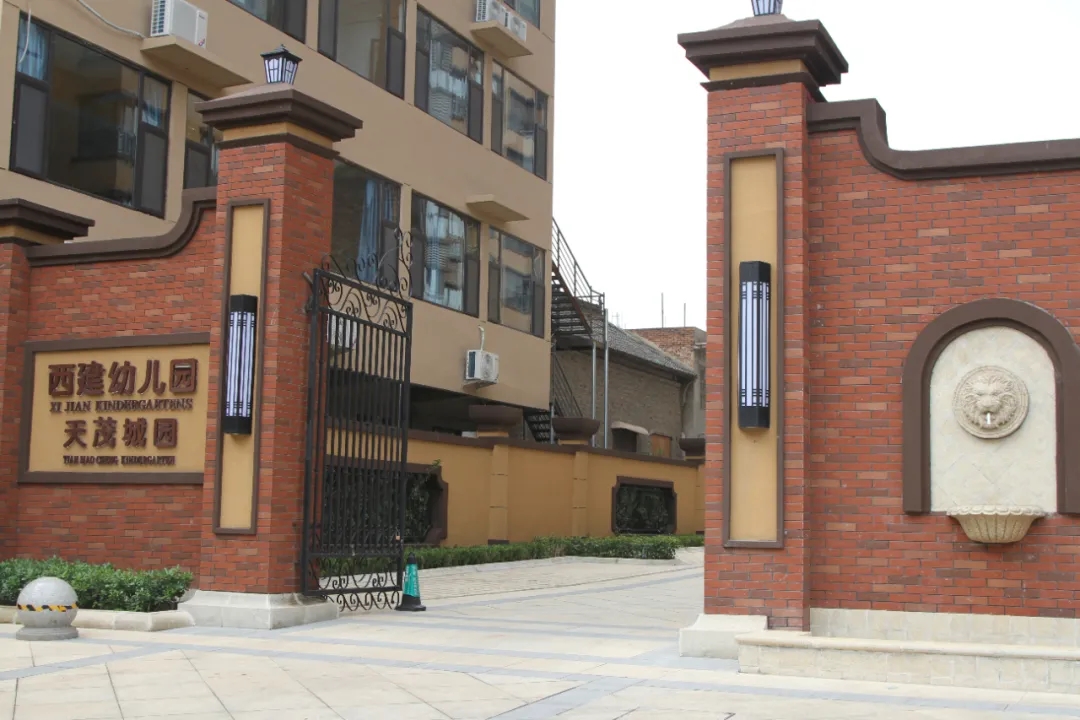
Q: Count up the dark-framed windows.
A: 10